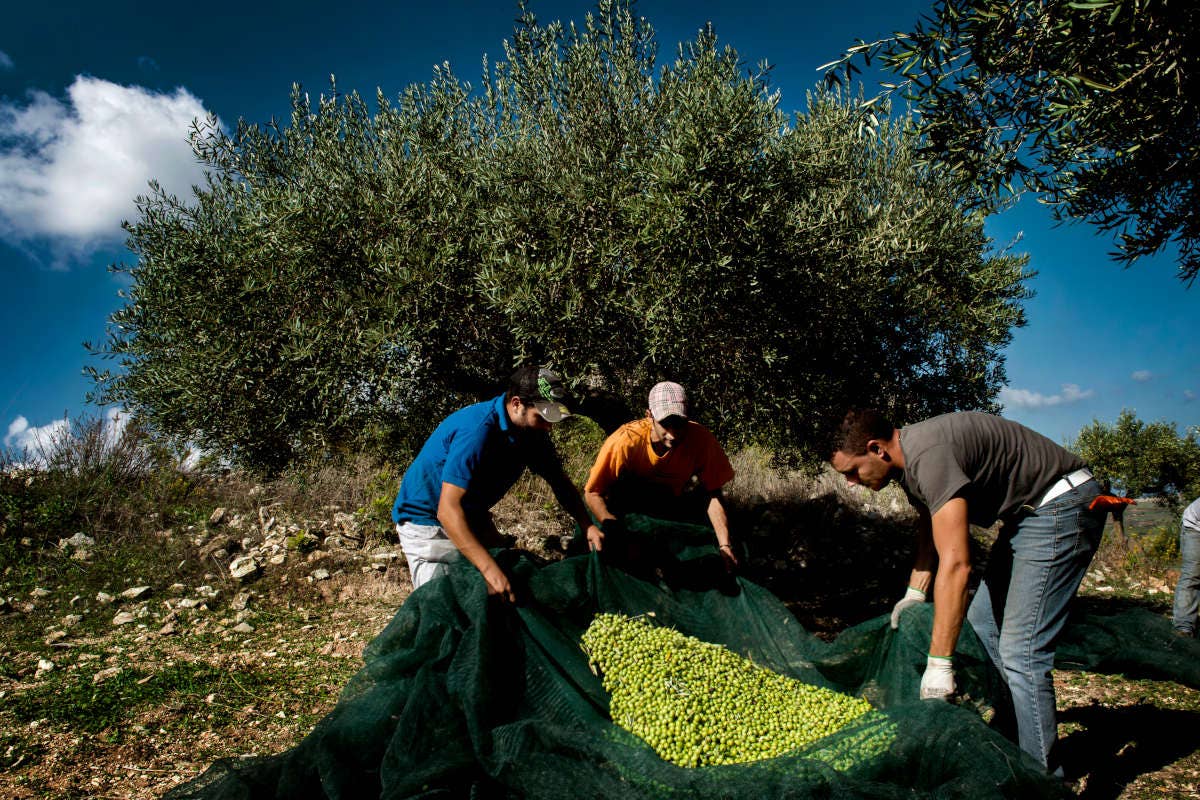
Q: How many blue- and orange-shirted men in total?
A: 2